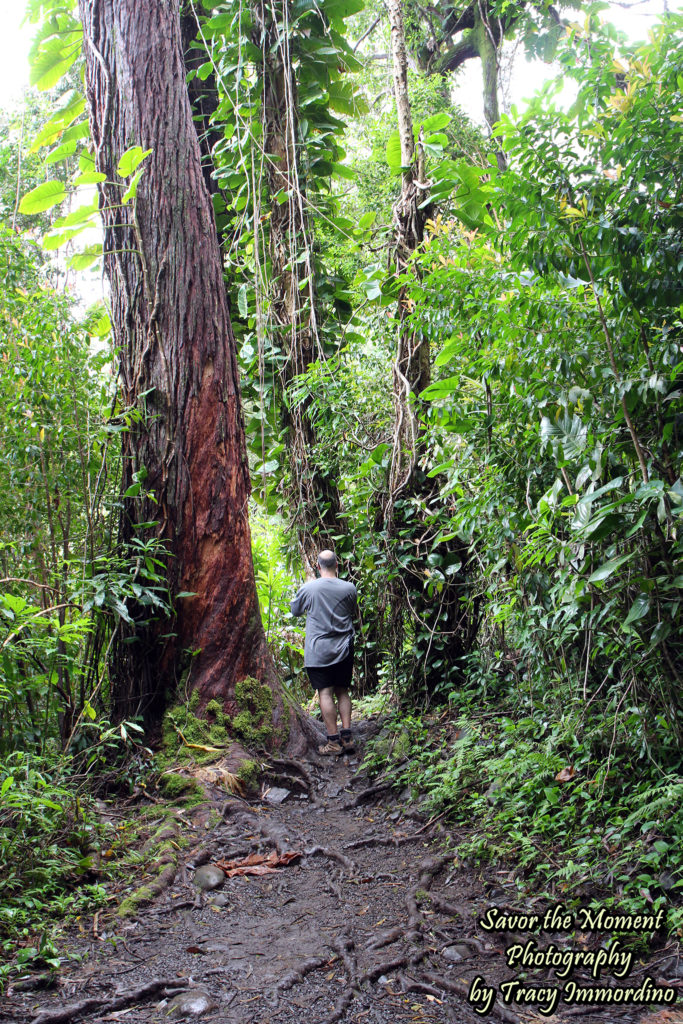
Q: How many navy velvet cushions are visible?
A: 0